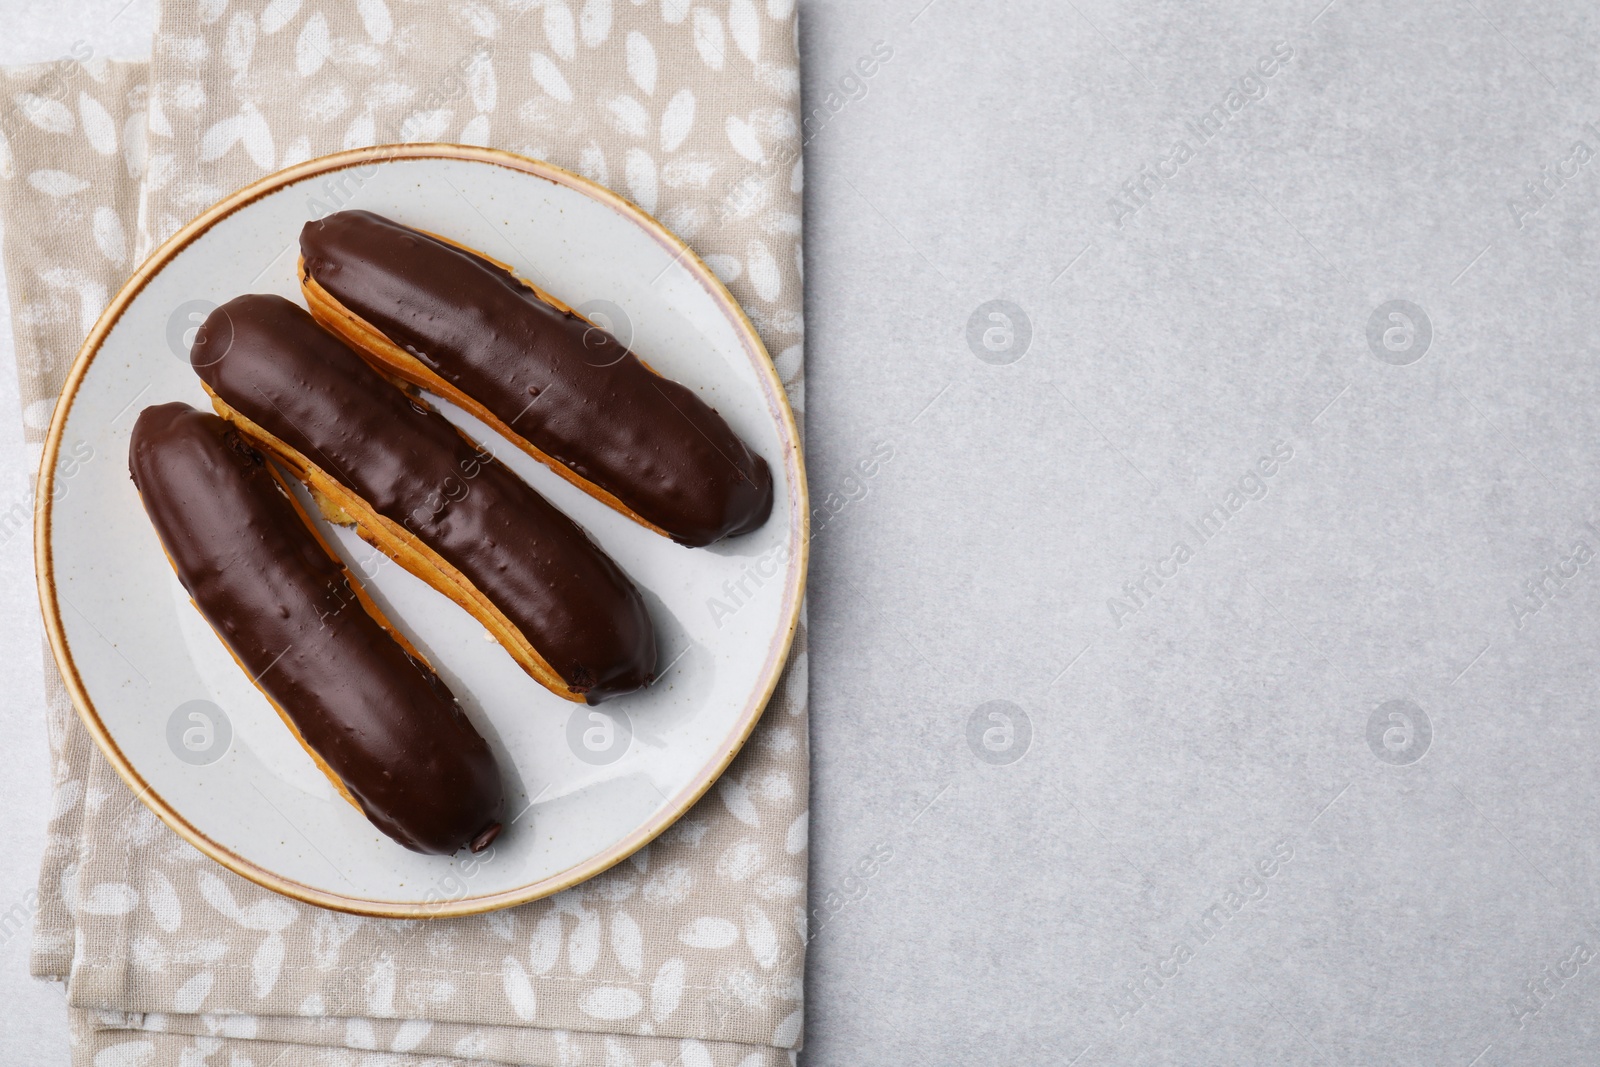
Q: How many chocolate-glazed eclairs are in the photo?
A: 3